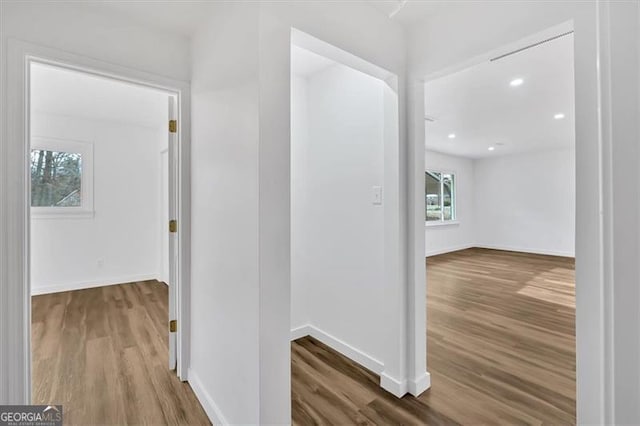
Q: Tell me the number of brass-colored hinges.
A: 3